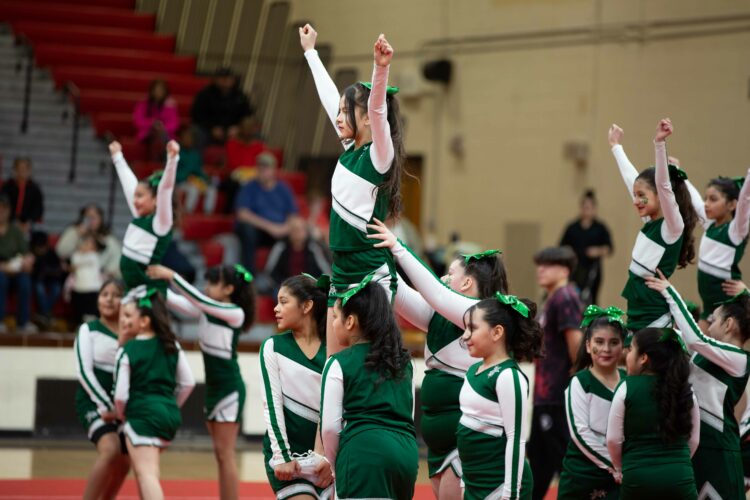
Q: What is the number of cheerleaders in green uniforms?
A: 14